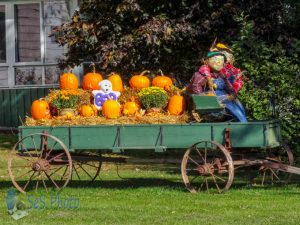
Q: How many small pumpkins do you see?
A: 2